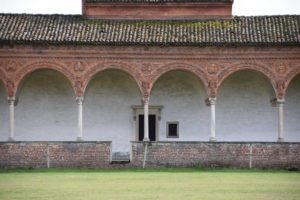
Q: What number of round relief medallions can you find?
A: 5